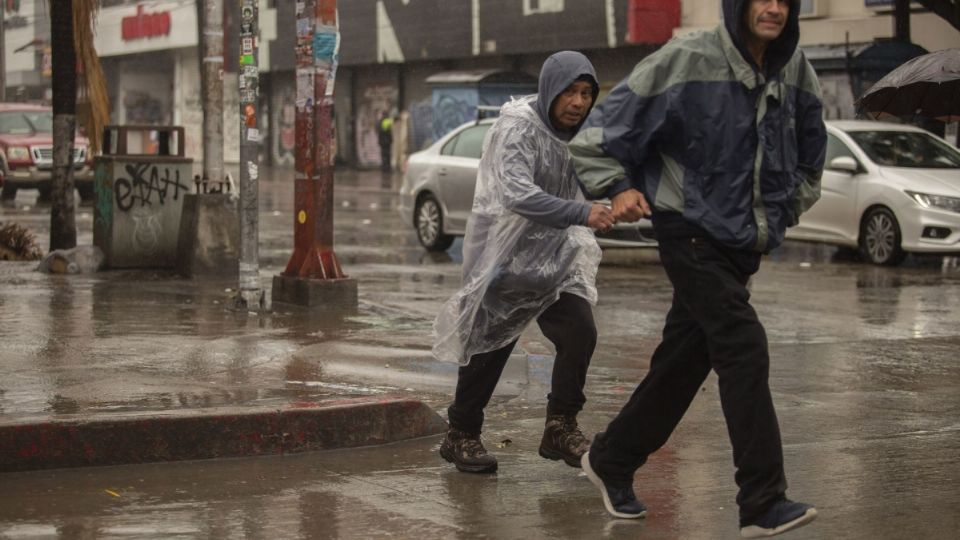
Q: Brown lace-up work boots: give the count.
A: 2